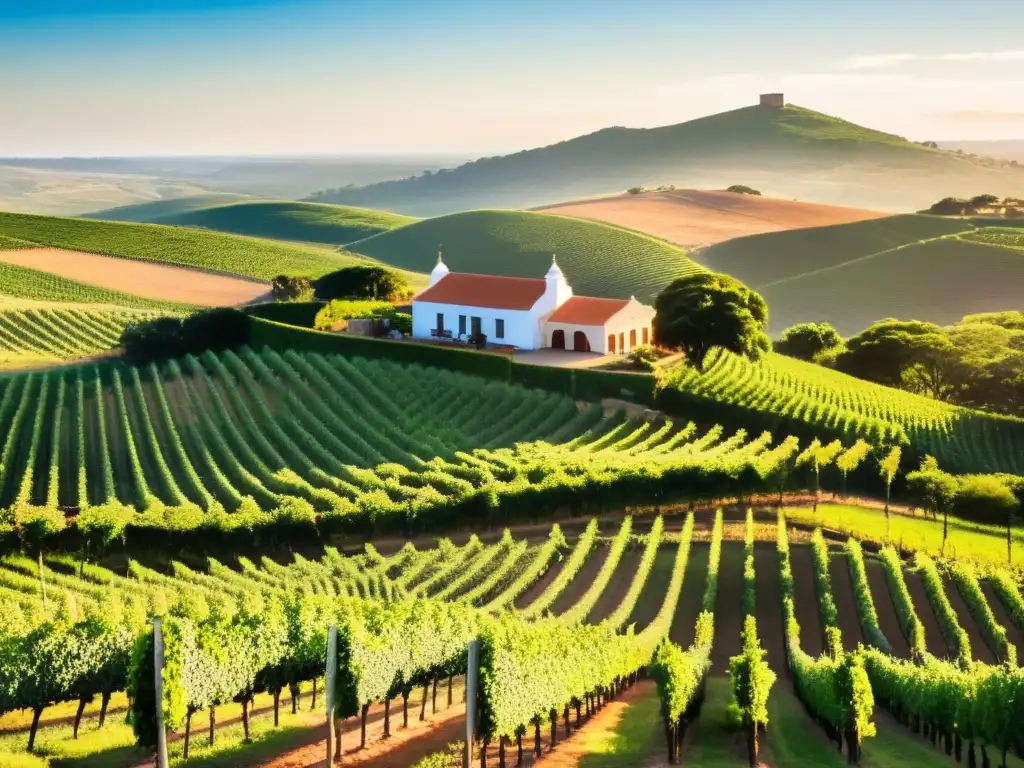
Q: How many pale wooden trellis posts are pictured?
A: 3